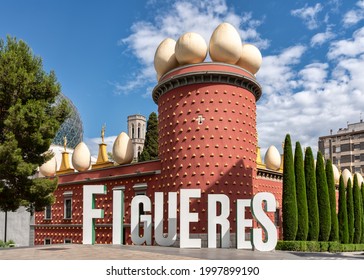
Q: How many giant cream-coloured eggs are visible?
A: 11